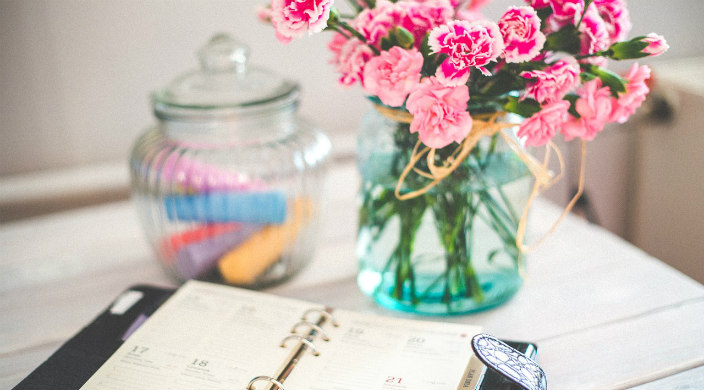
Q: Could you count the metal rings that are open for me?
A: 0